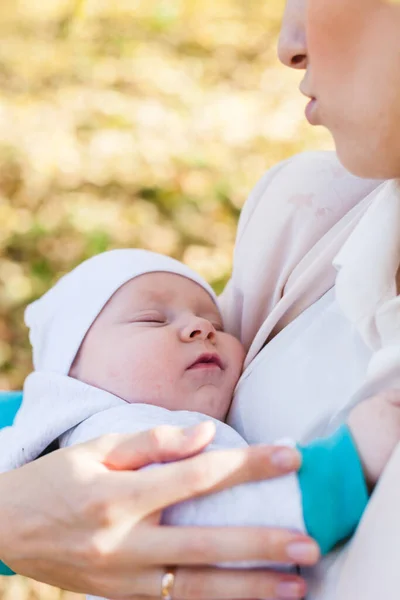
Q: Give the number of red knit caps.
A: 0